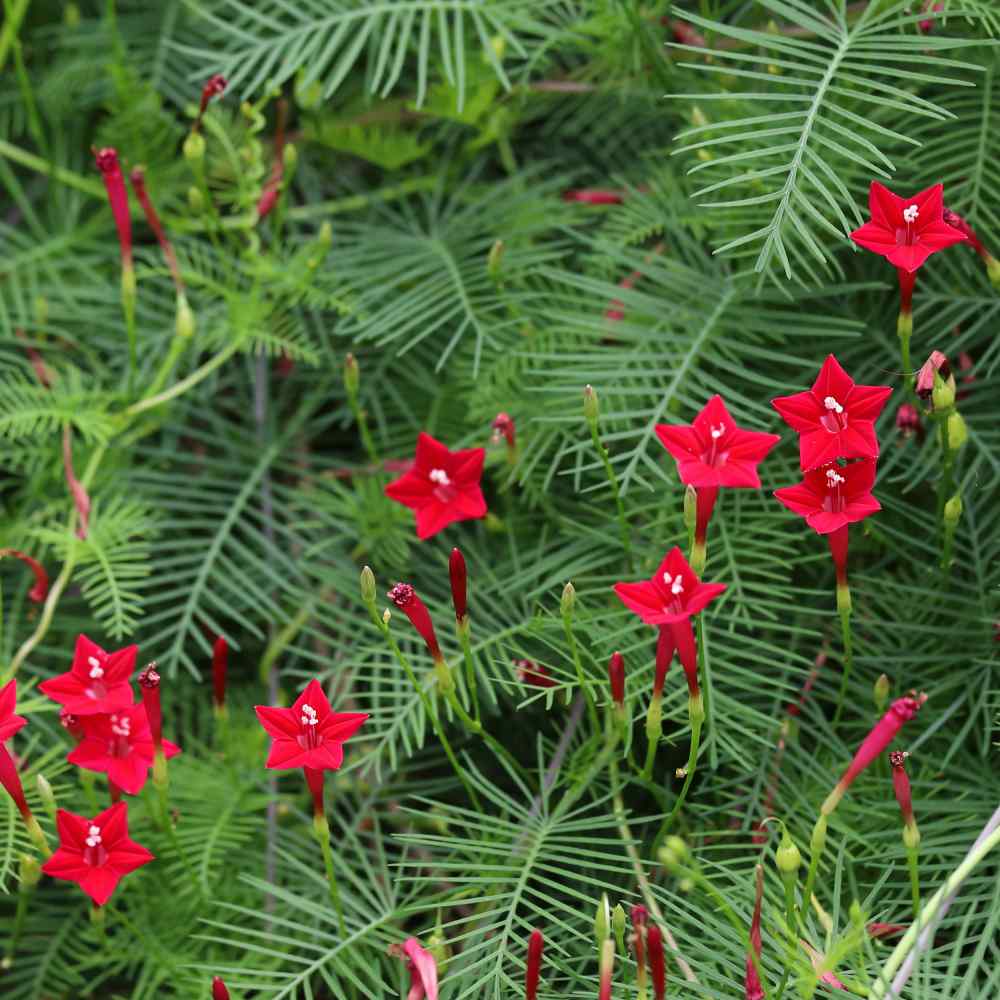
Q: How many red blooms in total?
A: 11